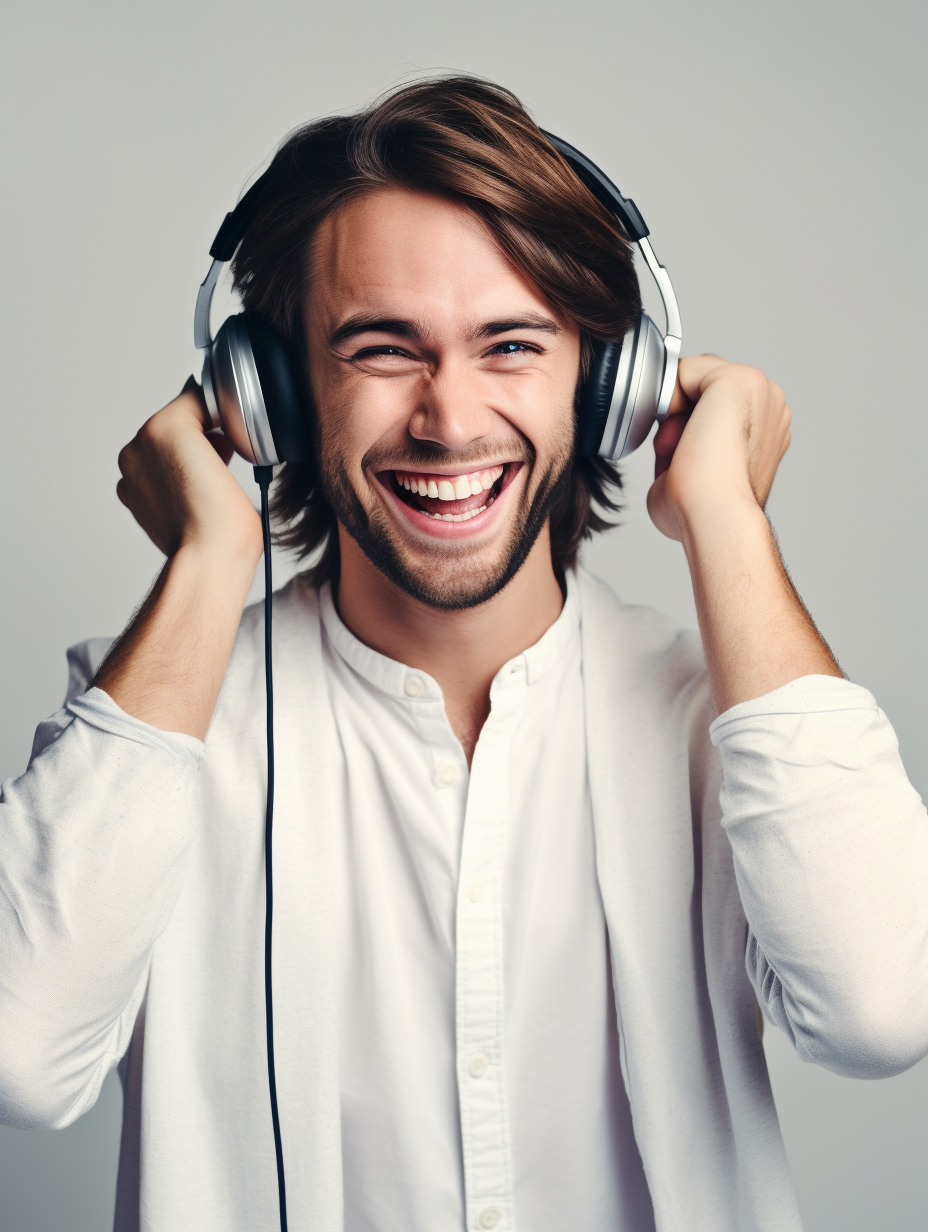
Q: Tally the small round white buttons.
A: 5